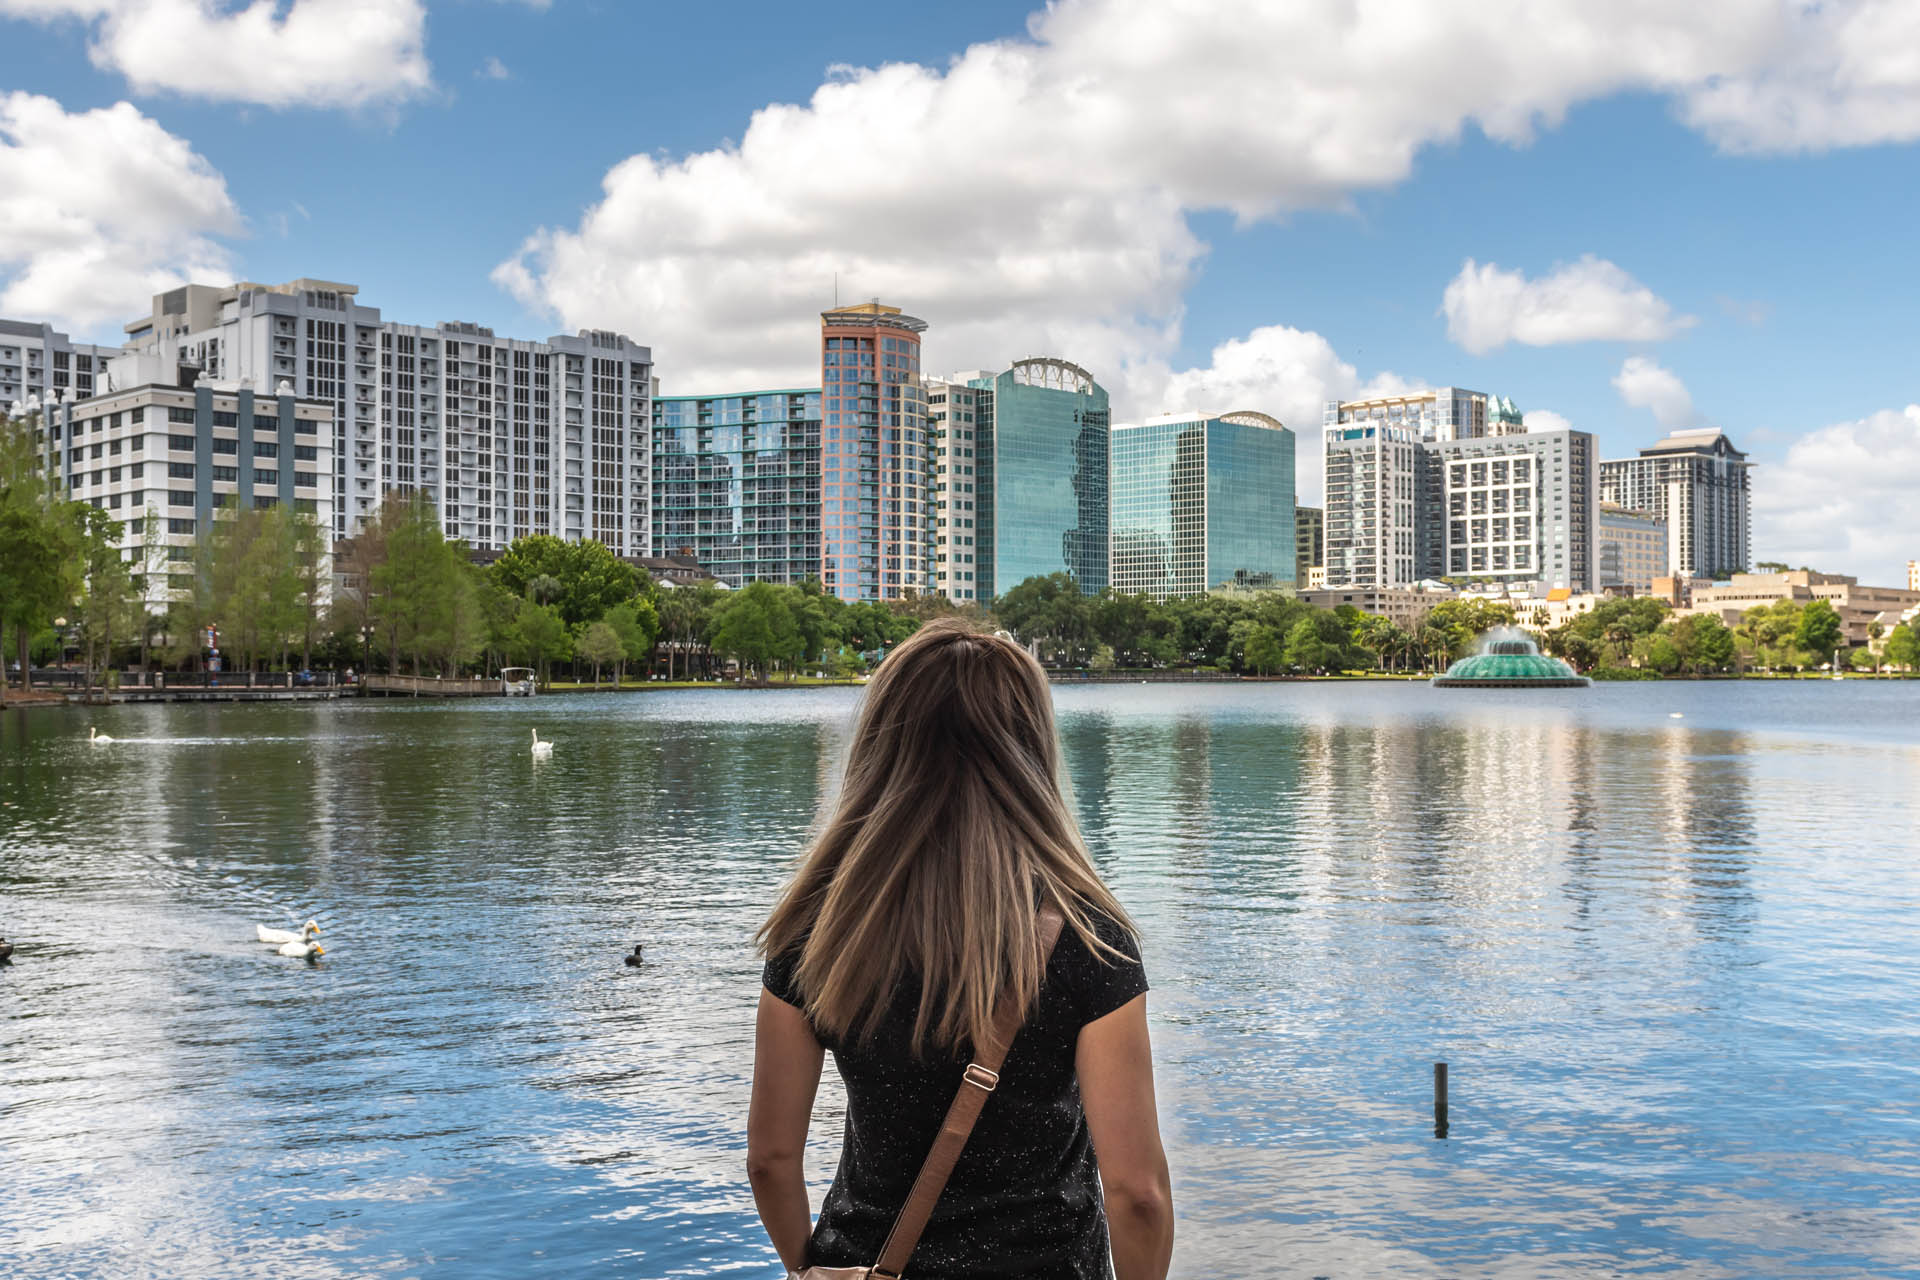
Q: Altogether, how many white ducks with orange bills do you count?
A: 2